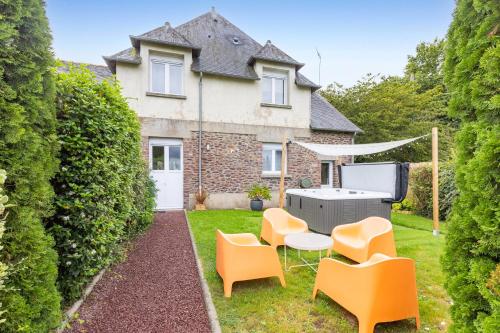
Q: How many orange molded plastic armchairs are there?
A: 4